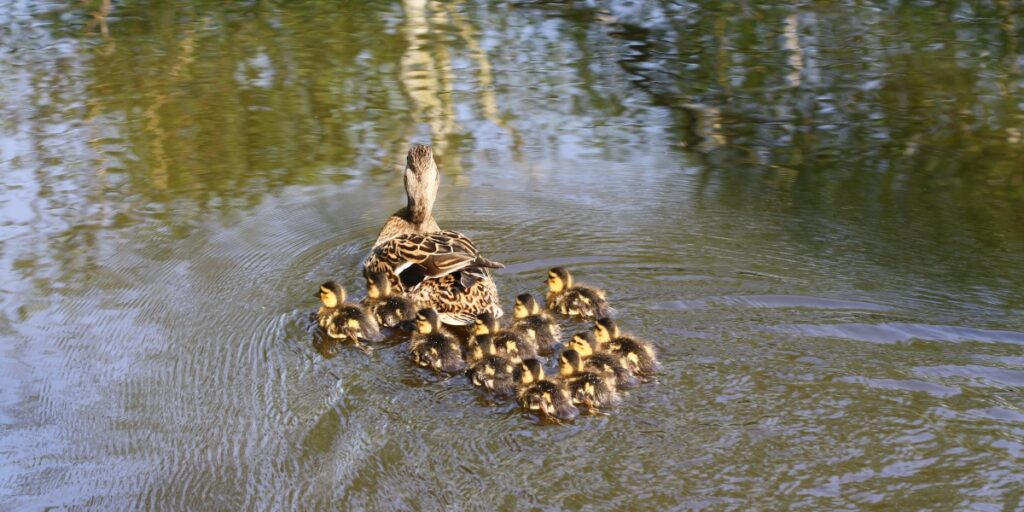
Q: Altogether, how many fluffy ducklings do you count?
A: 11